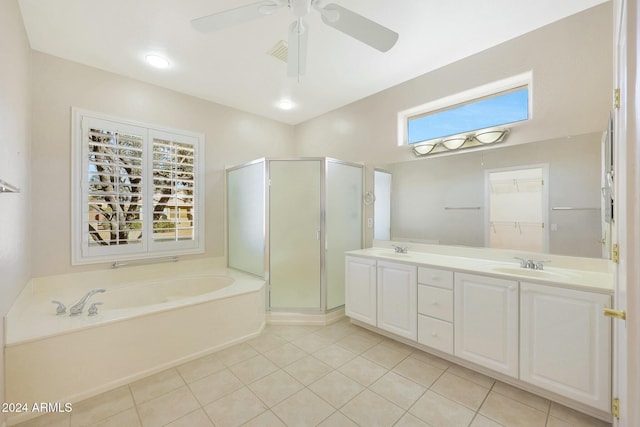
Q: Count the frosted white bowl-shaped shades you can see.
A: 3